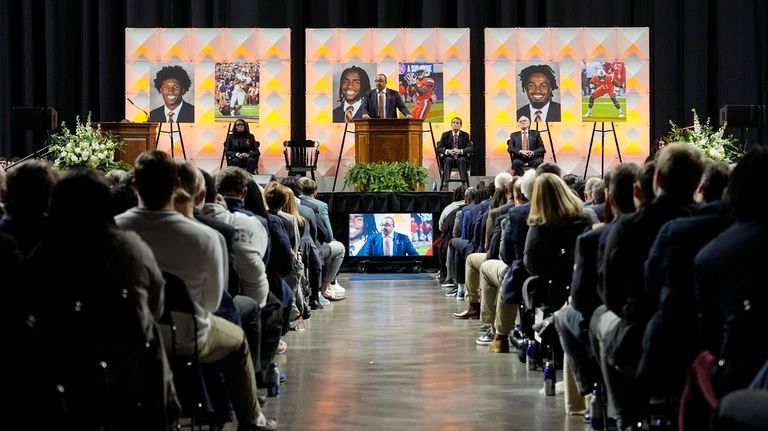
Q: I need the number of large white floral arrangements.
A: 2